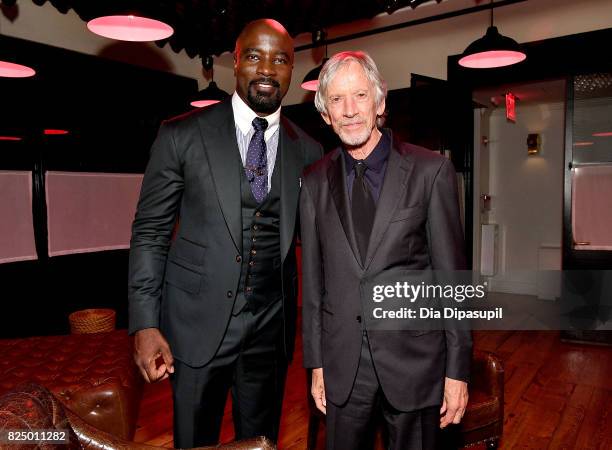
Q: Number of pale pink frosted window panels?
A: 3